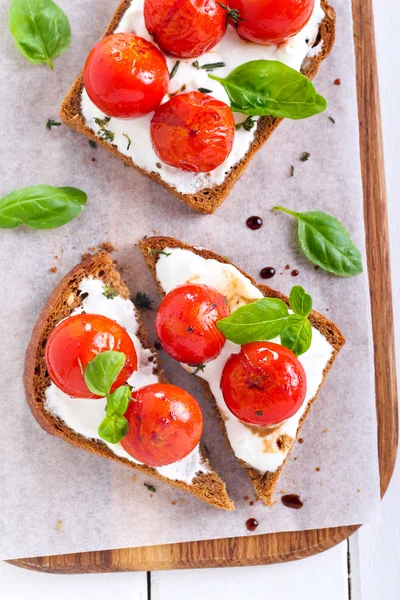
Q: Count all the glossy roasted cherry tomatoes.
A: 8